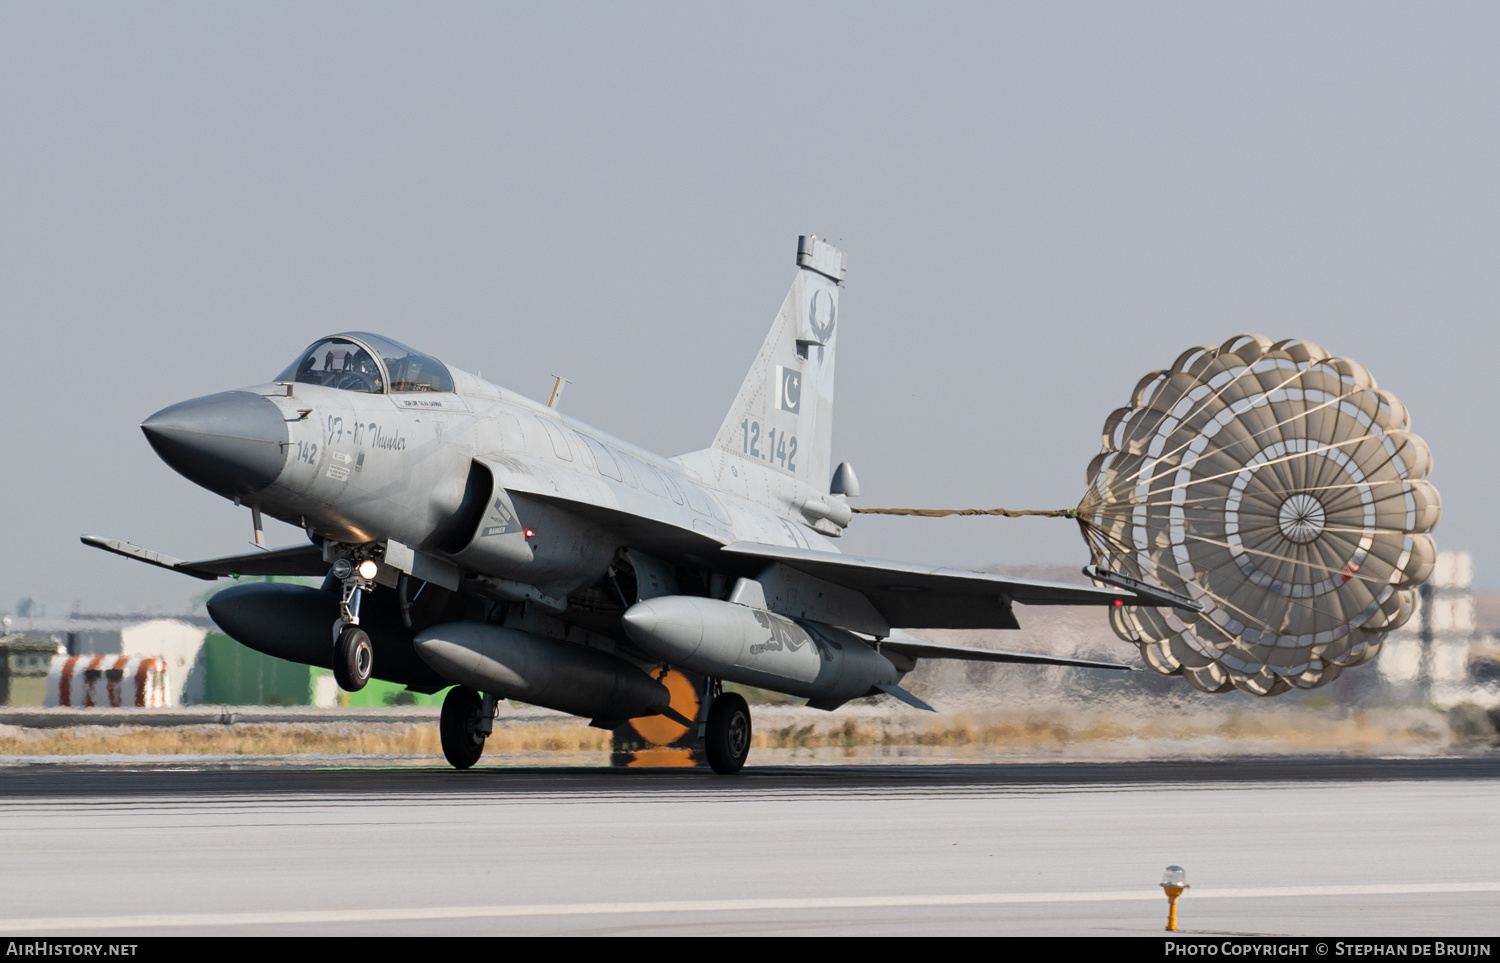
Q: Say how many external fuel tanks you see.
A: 3